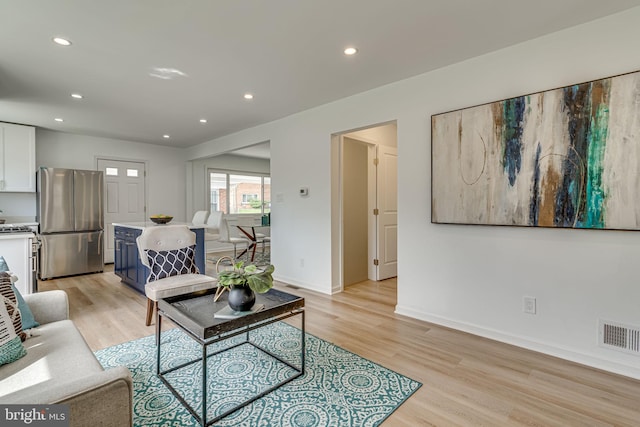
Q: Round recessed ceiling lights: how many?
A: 7